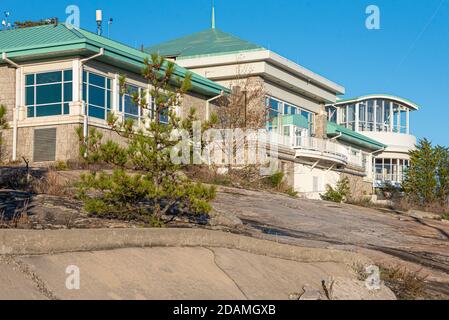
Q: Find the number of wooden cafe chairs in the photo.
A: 0